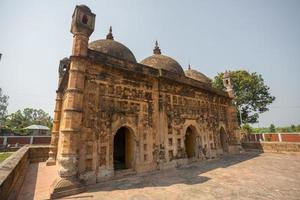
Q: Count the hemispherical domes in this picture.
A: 3